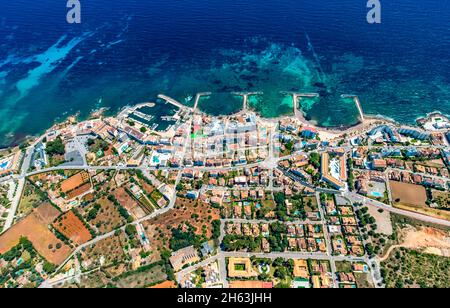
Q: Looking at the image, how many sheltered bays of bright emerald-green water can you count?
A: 3